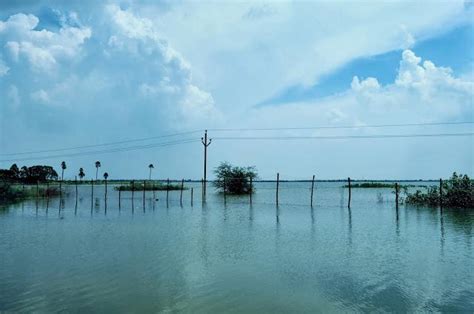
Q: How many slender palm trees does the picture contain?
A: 5